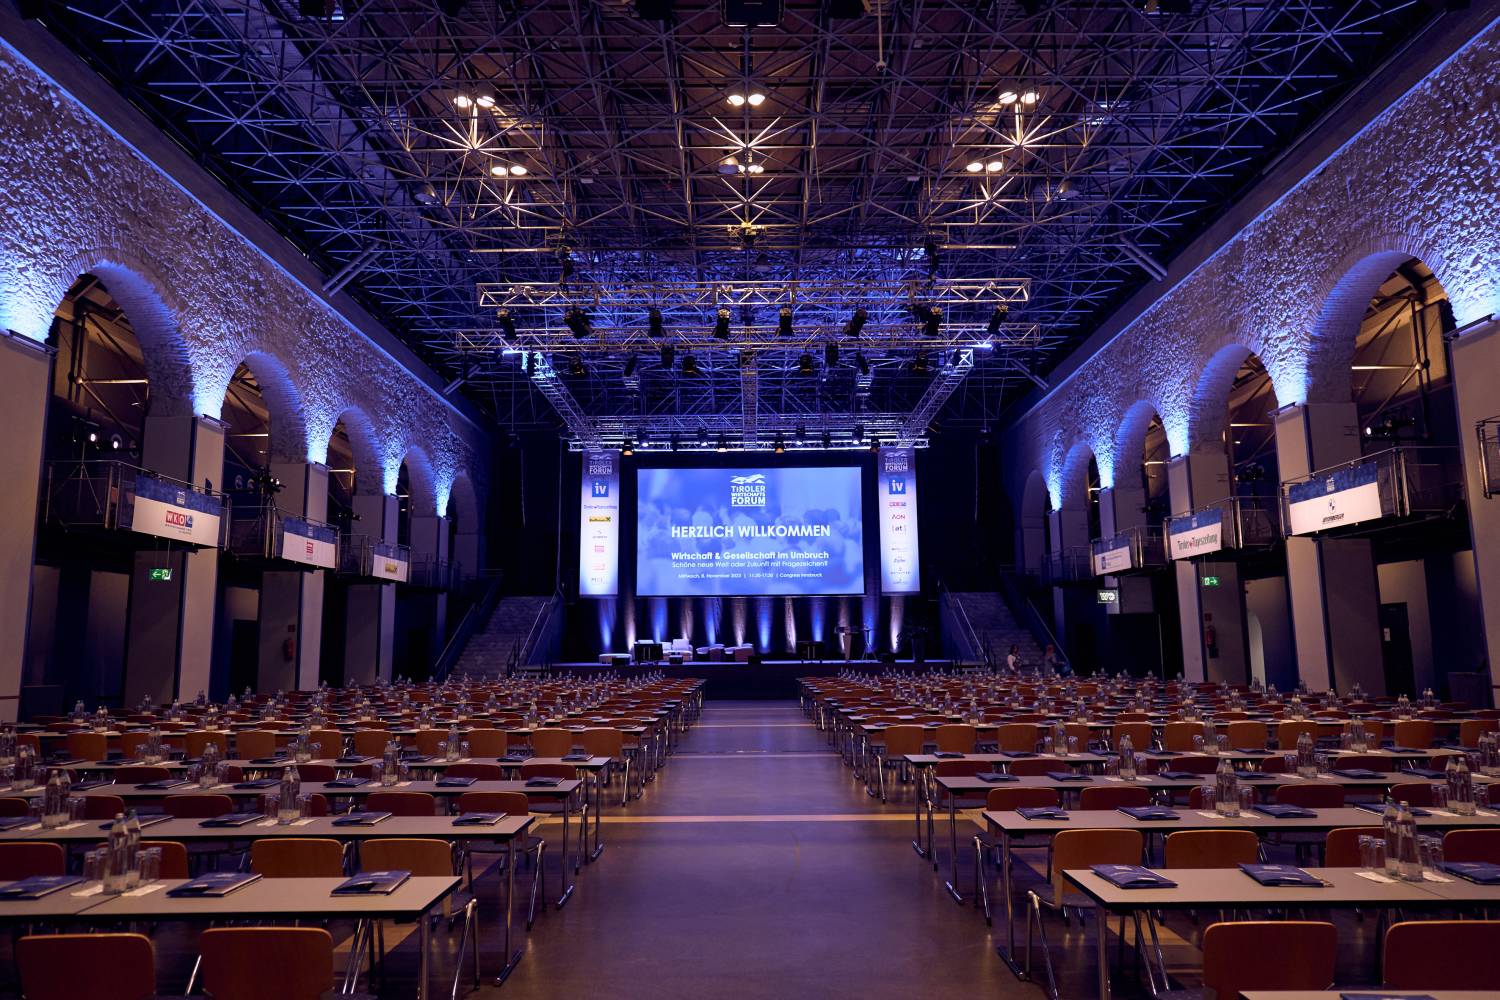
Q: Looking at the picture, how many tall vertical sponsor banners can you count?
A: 2